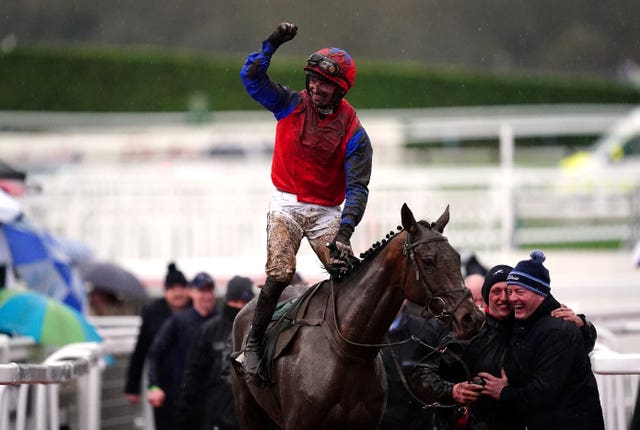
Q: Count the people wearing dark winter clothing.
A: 5